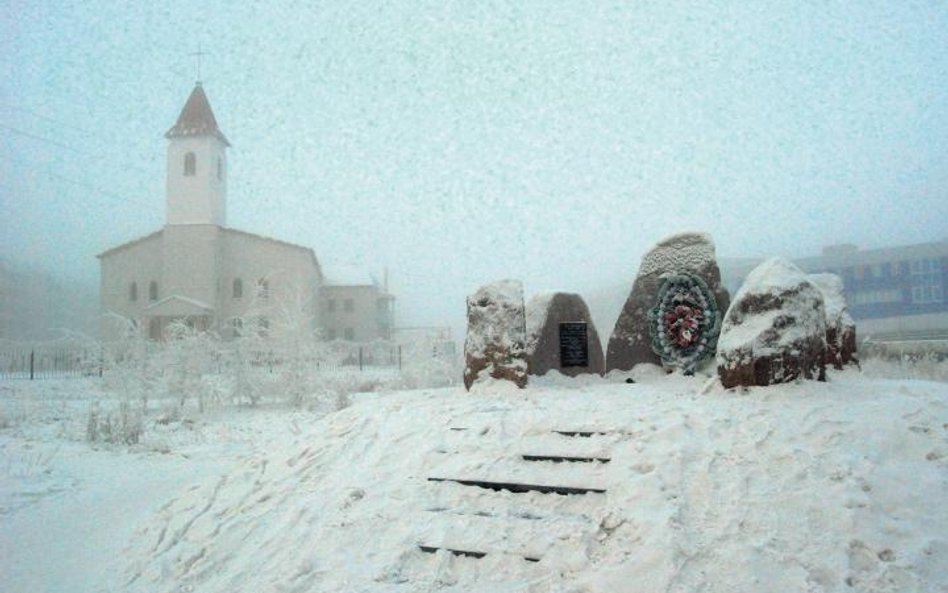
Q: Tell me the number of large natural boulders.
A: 5